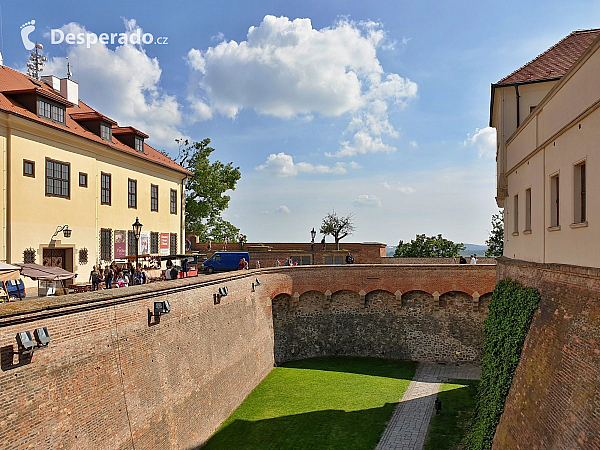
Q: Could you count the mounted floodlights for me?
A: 7